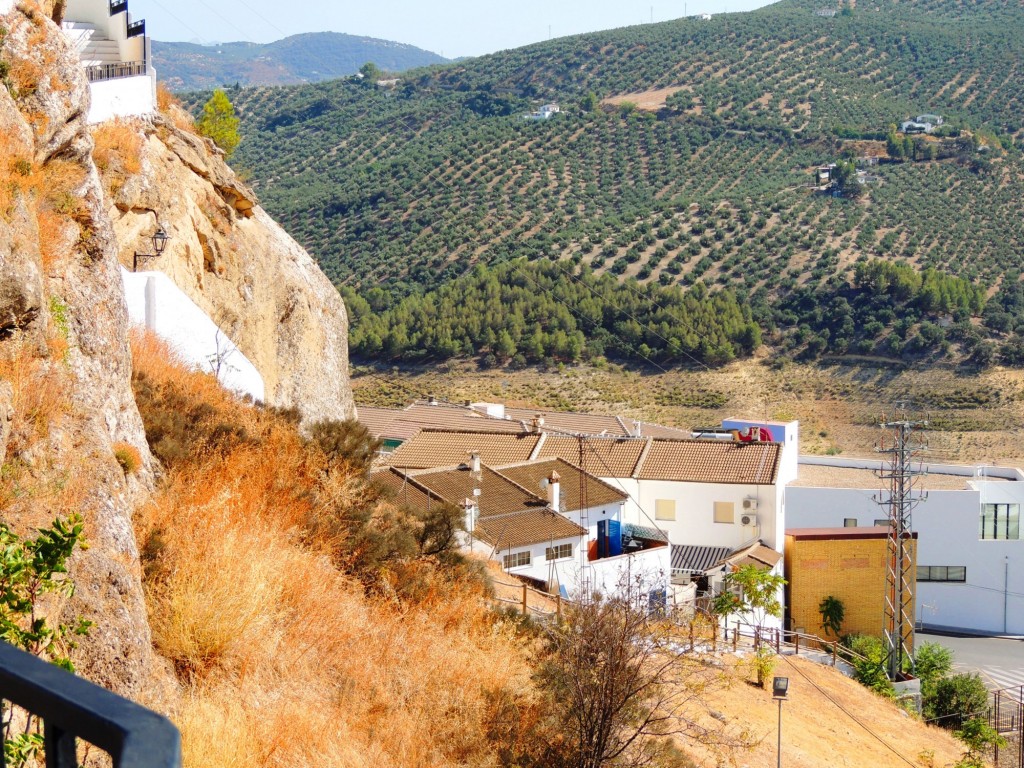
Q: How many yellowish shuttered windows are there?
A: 2